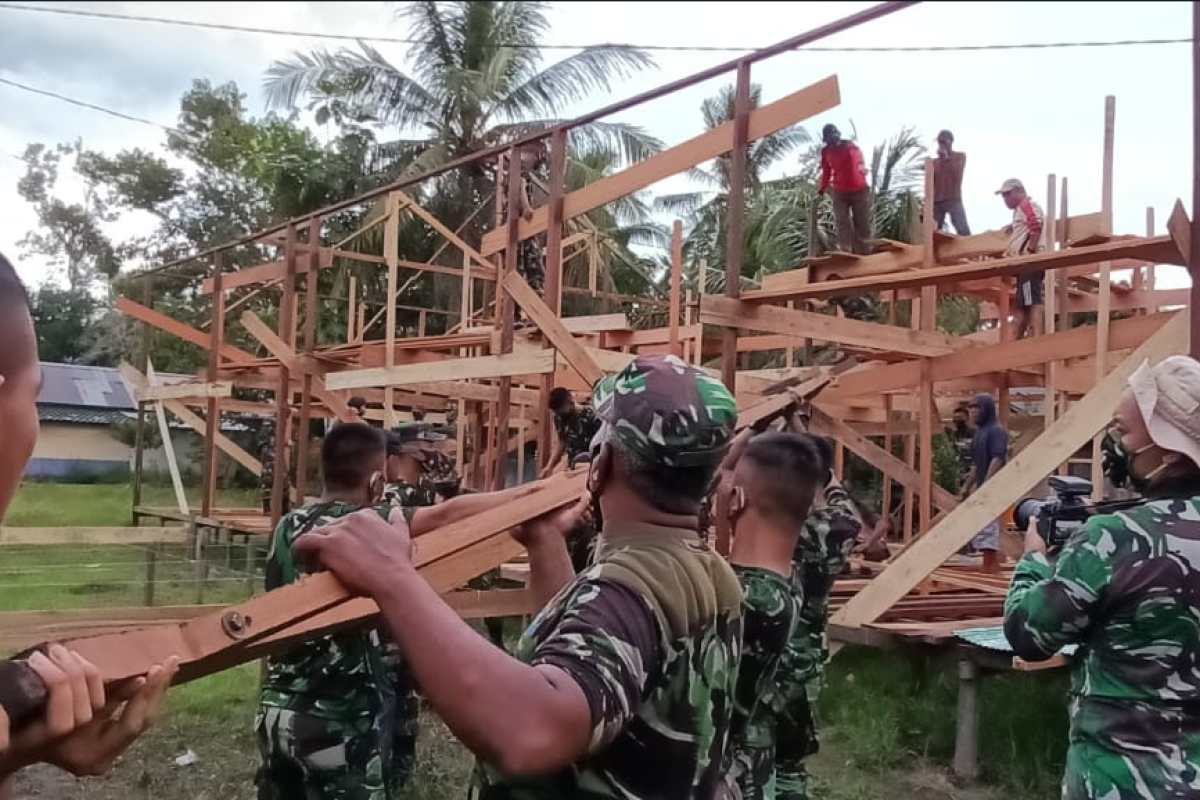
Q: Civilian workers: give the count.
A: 4